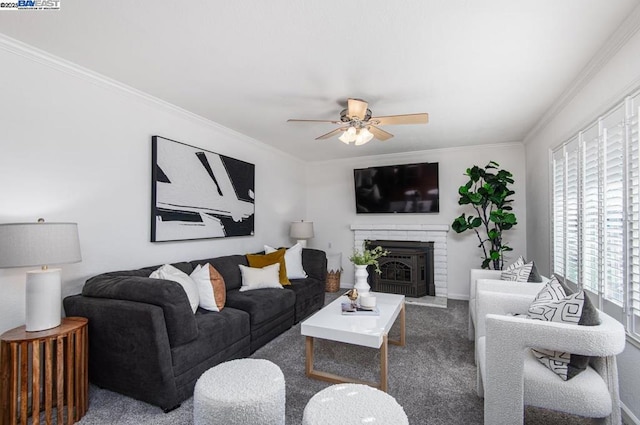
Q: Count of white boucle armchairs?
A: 2